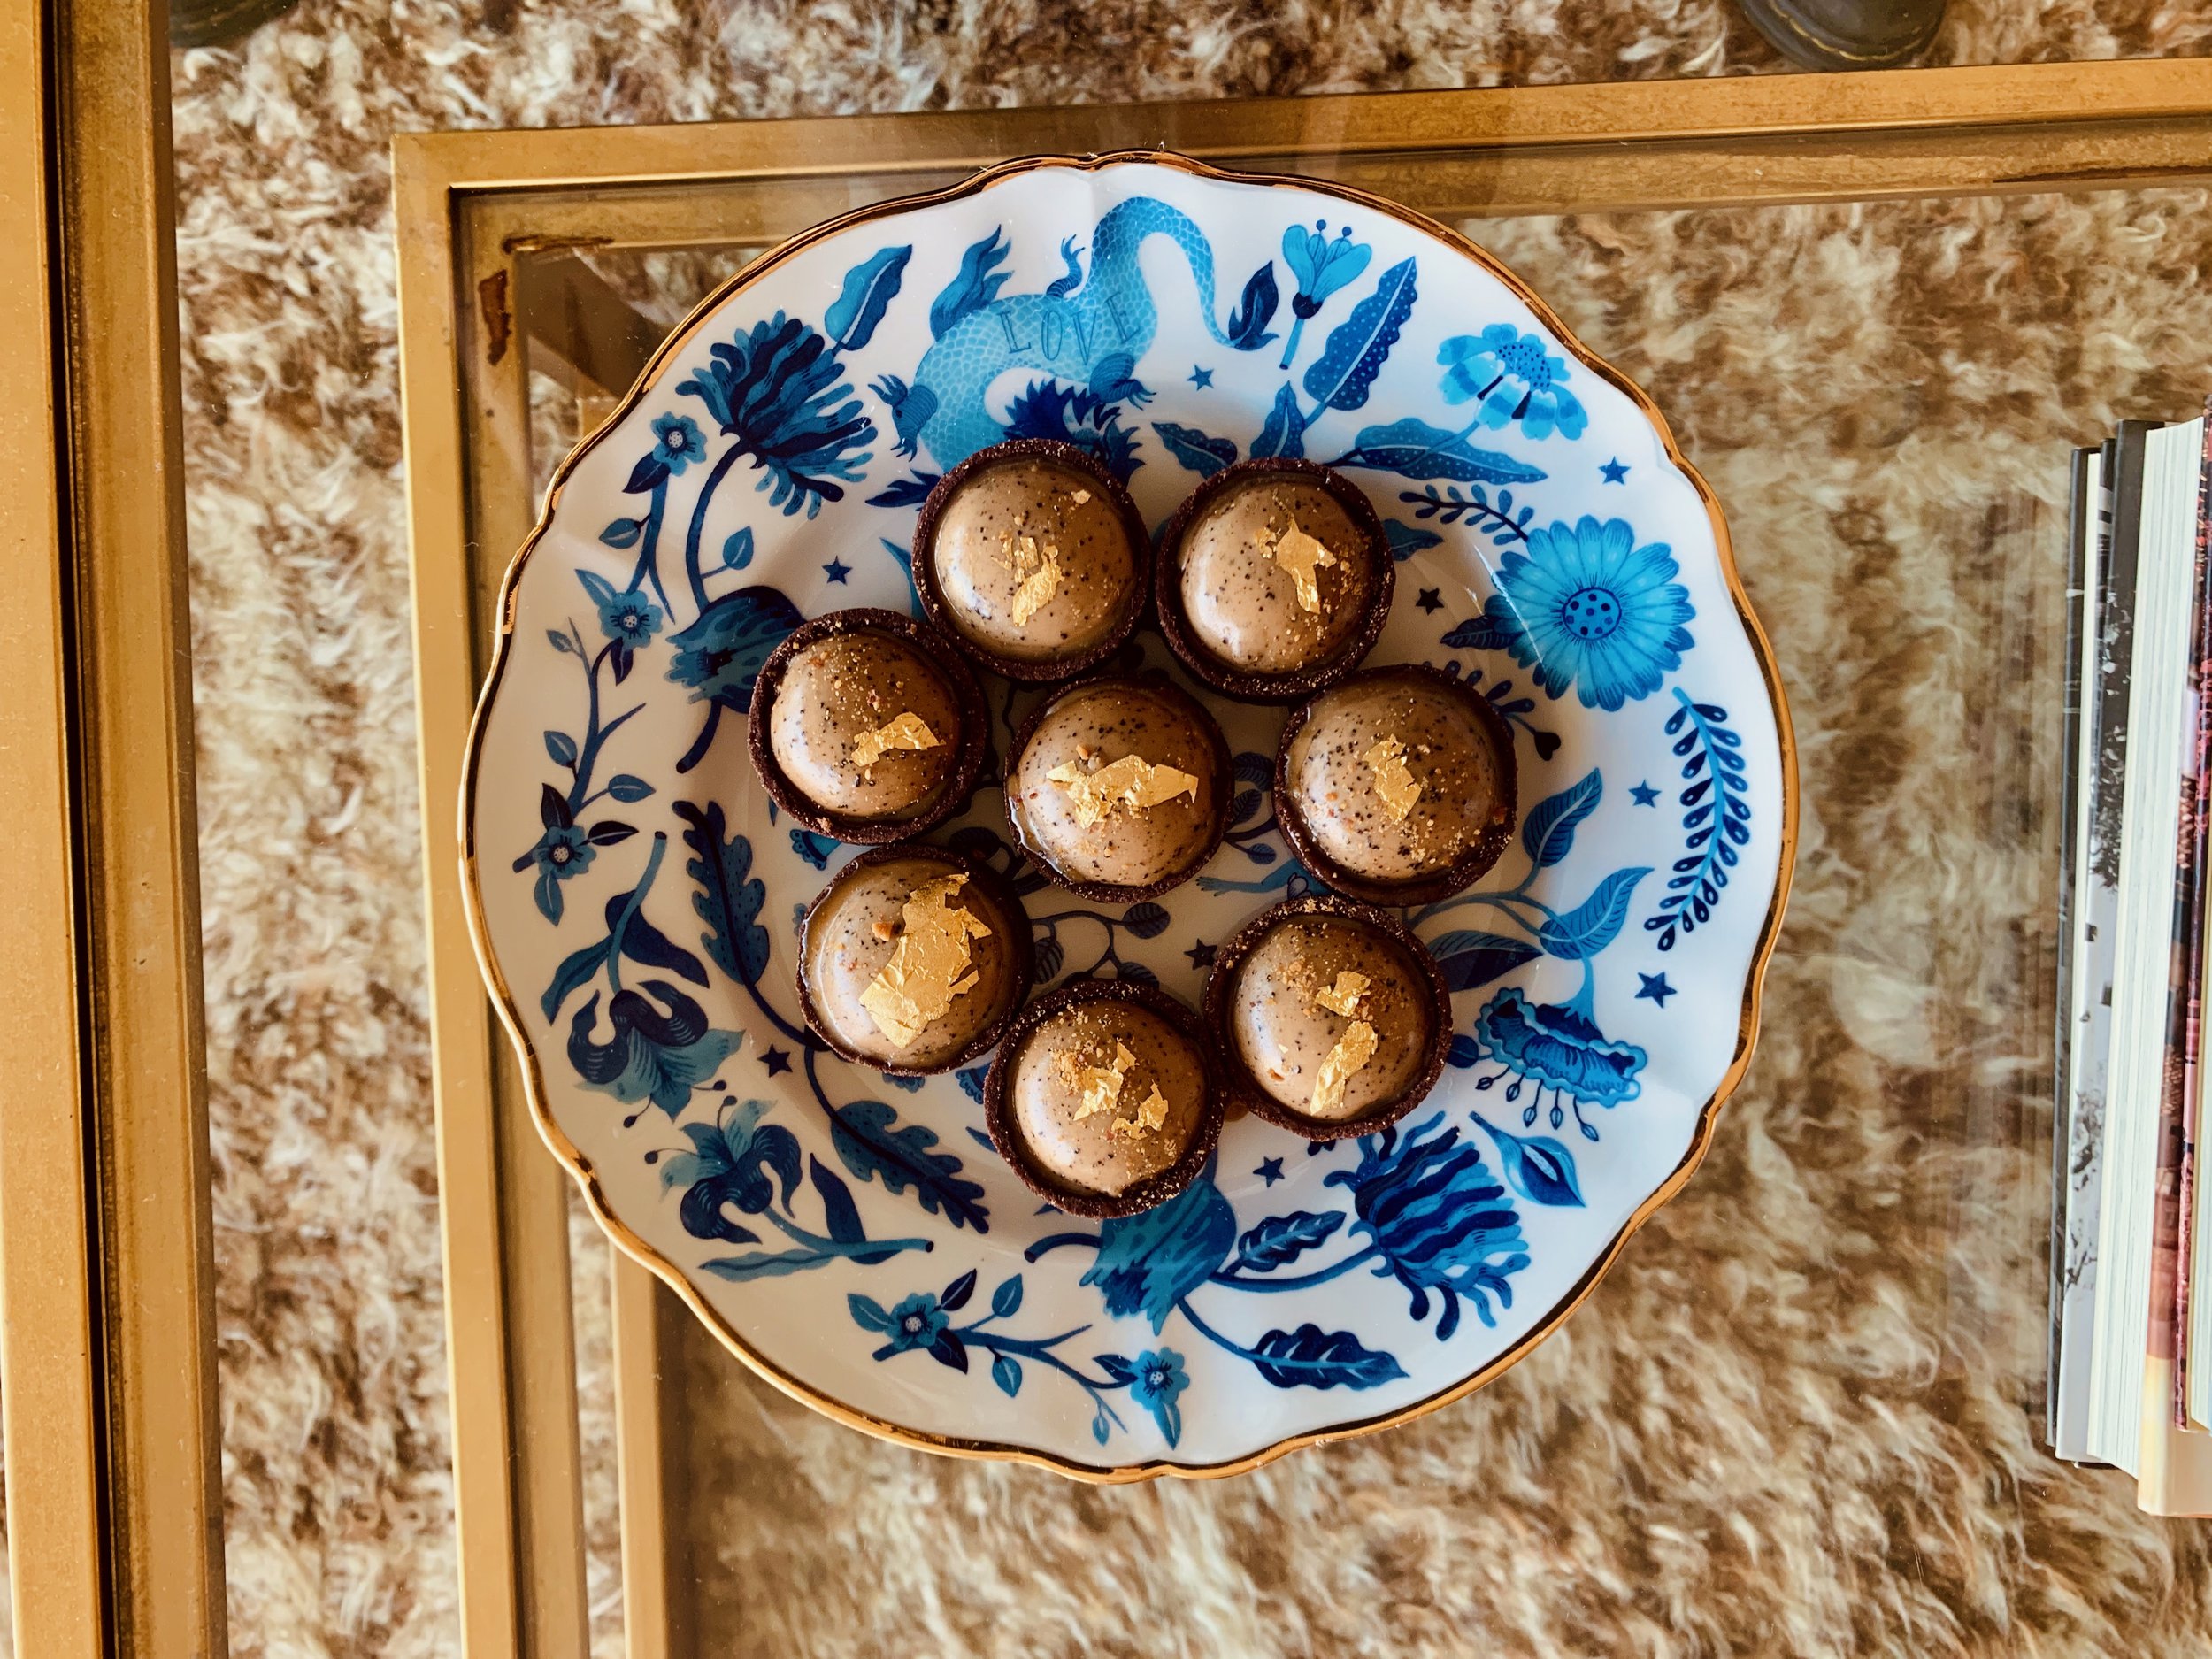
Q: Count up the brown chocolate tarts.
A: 8